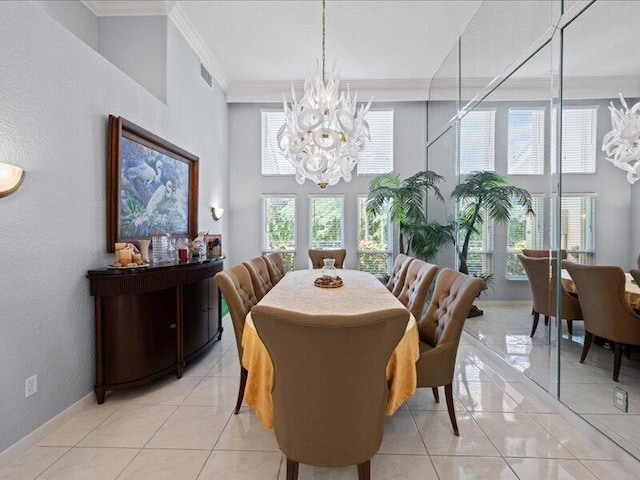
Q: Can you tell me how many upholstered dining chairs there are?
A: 8